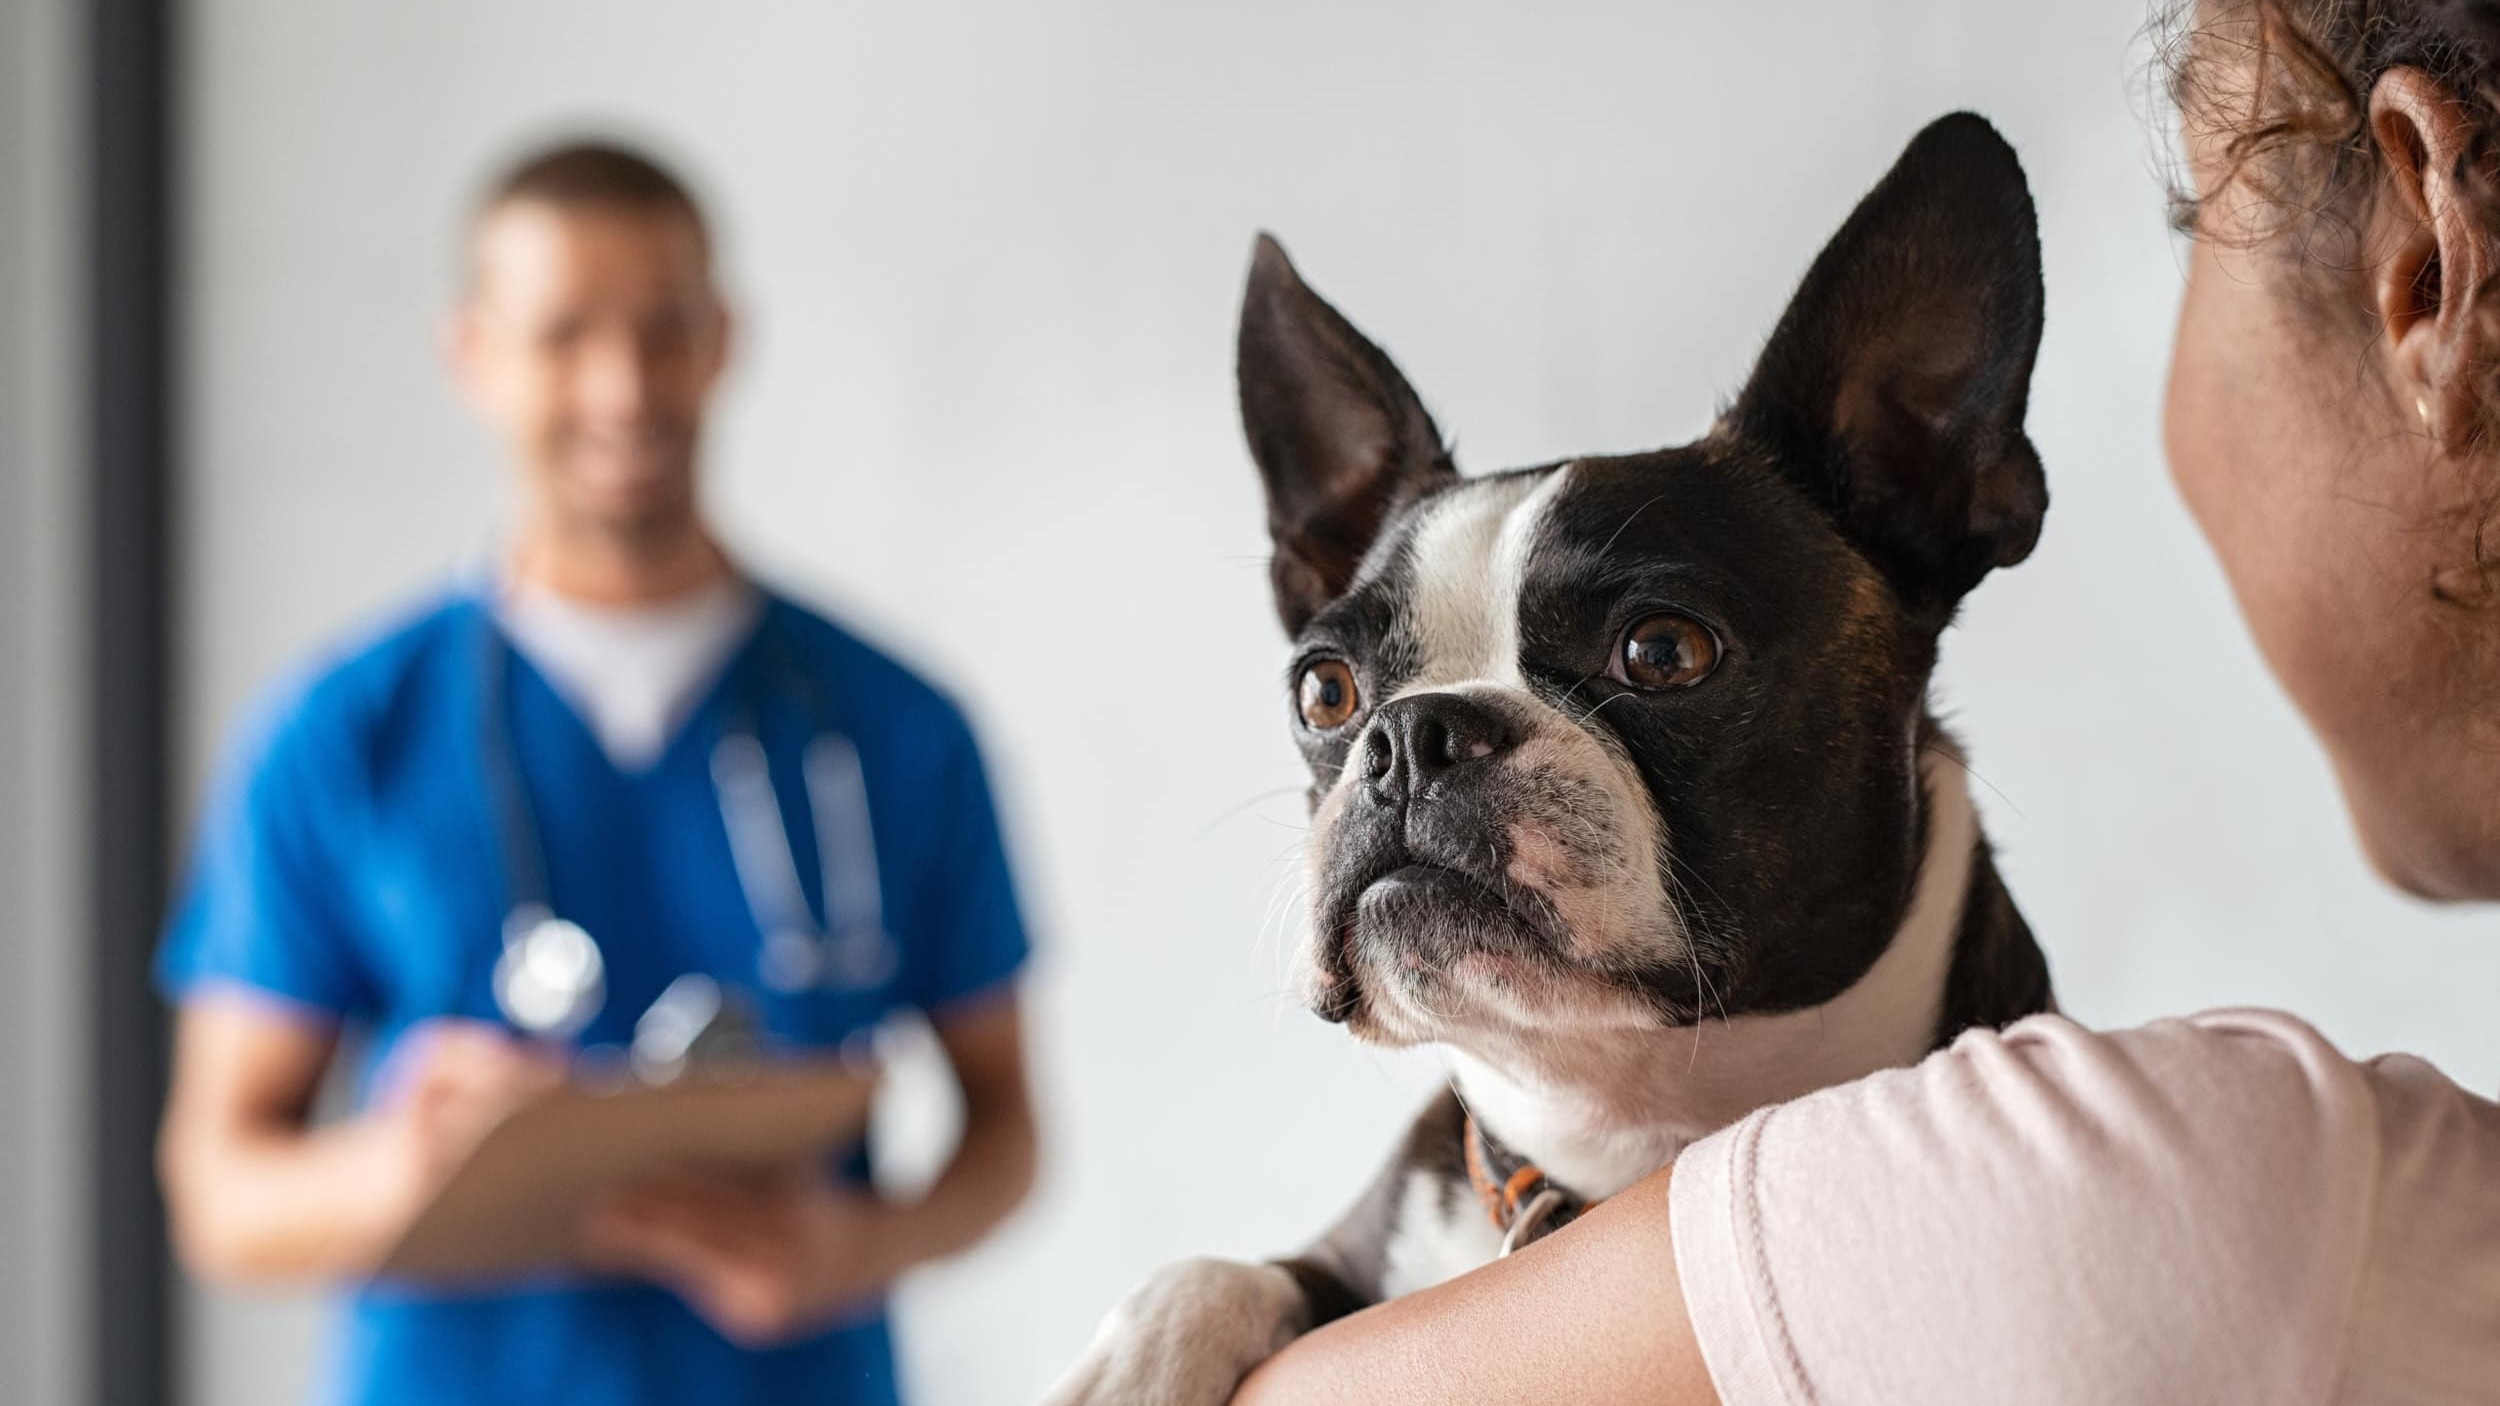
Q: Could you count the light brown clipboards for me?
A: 1